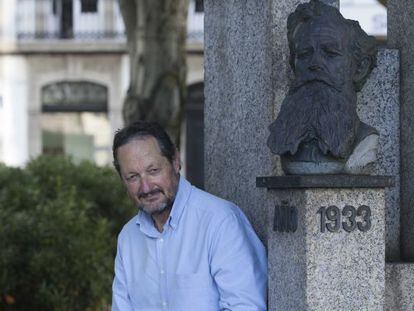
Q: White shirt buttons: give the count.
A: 3